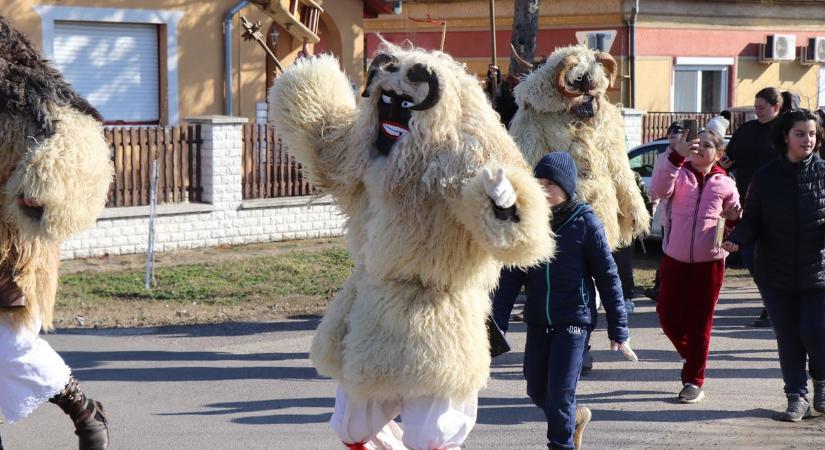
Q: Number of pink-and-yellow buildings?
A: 1